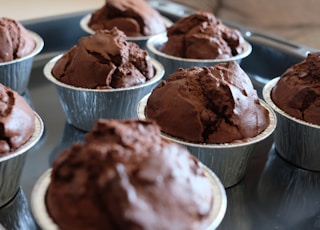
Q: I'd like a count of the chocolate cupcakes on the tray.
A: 8